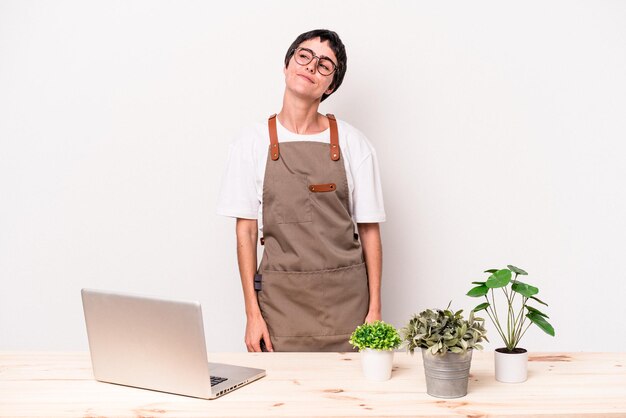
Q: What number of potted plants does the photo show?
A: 3